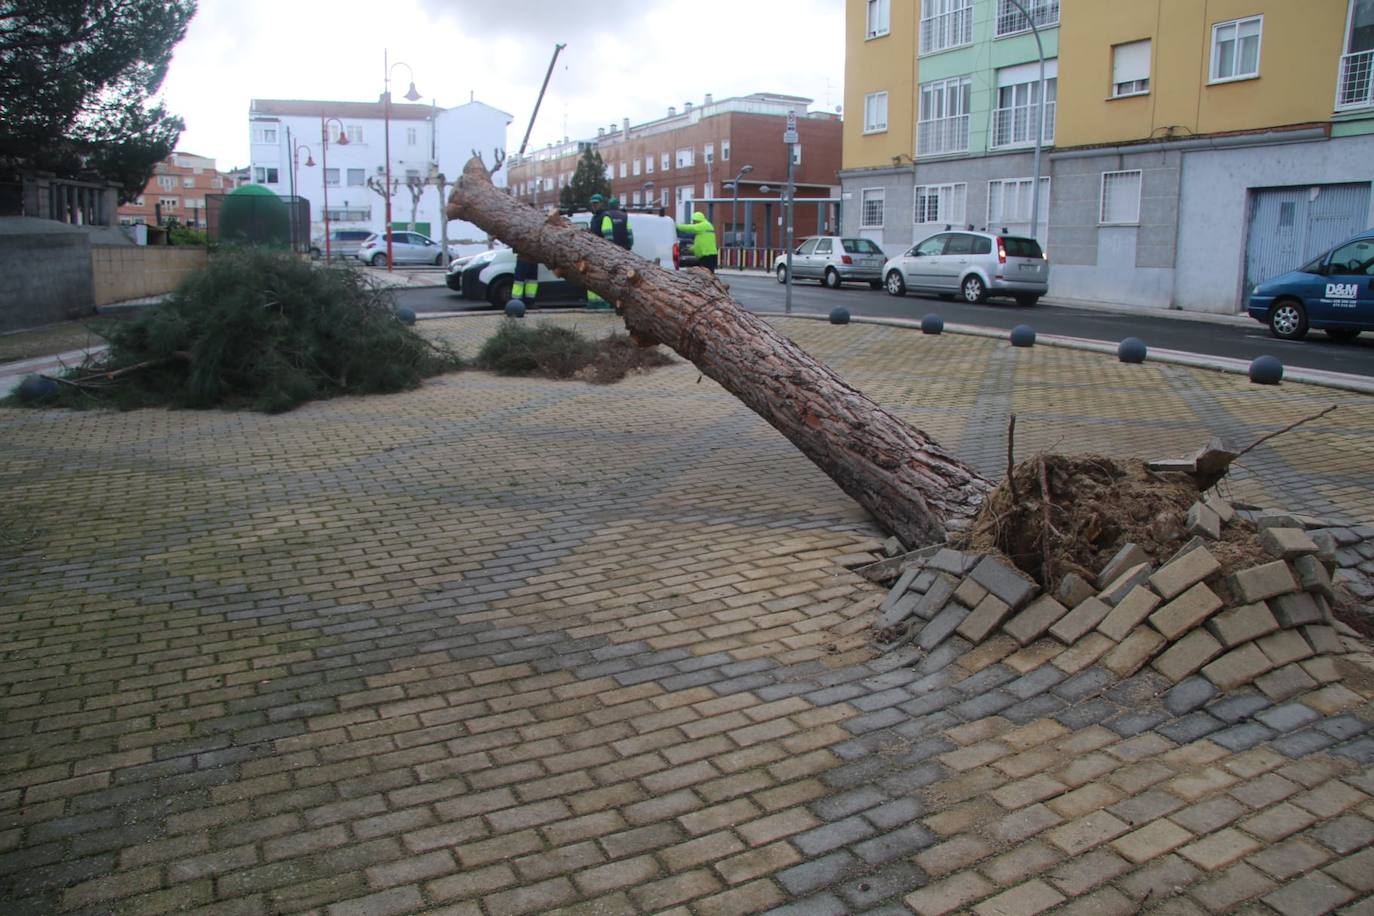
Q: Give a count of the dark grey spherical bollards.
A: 8